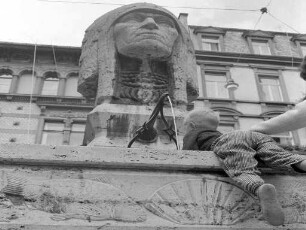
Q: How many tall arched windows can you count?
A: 4